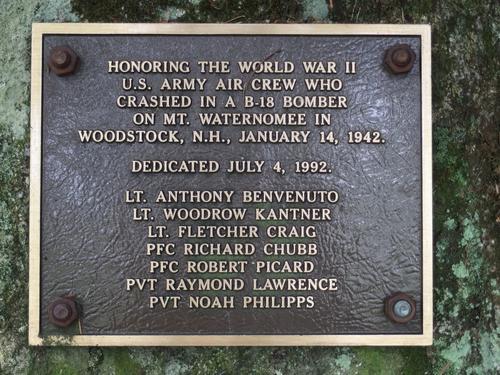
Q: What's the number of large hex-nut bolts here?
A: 4